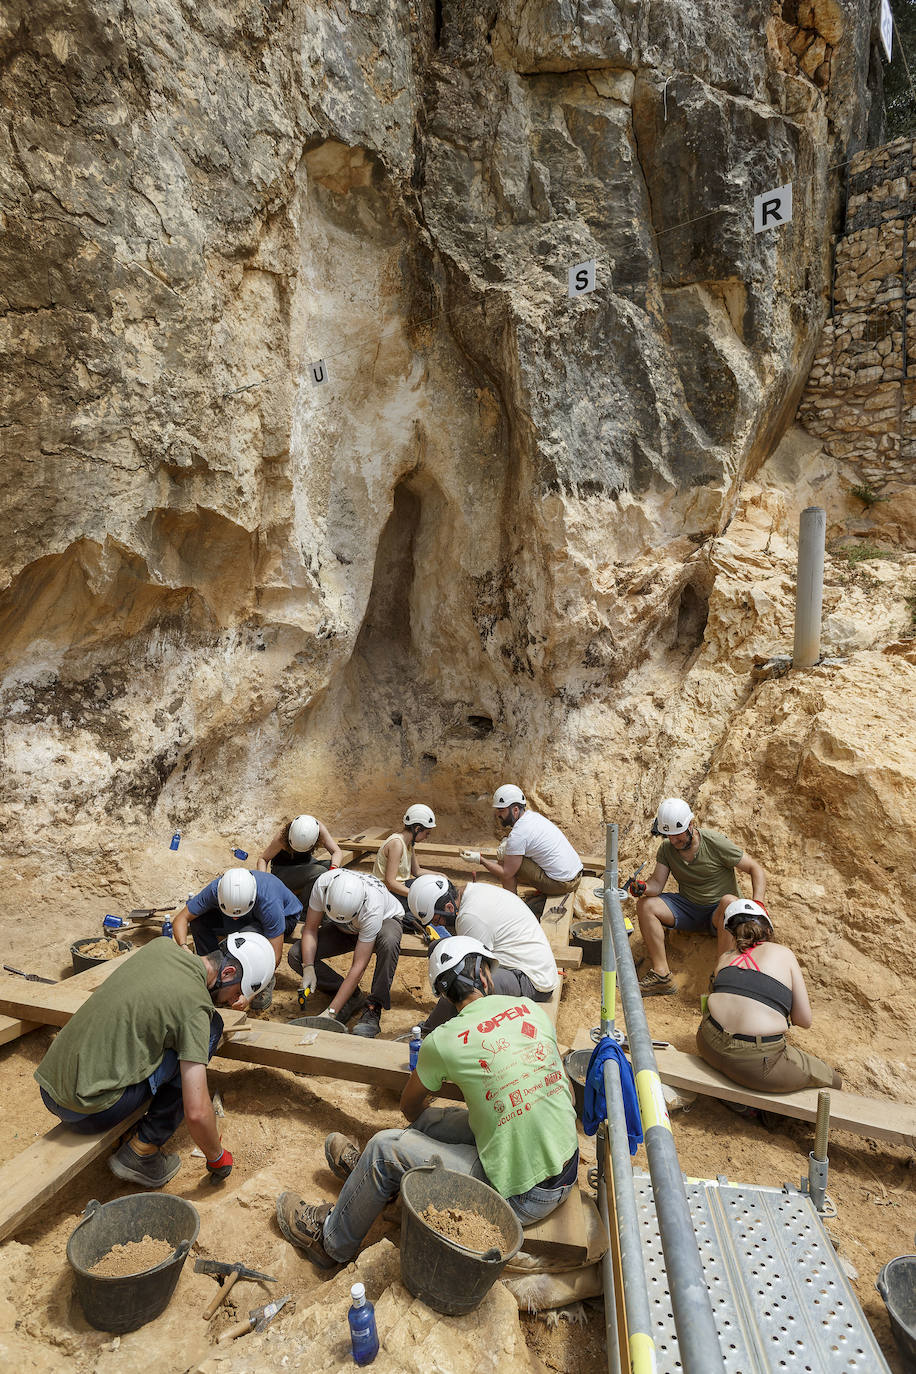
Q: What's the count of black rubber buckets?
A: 7